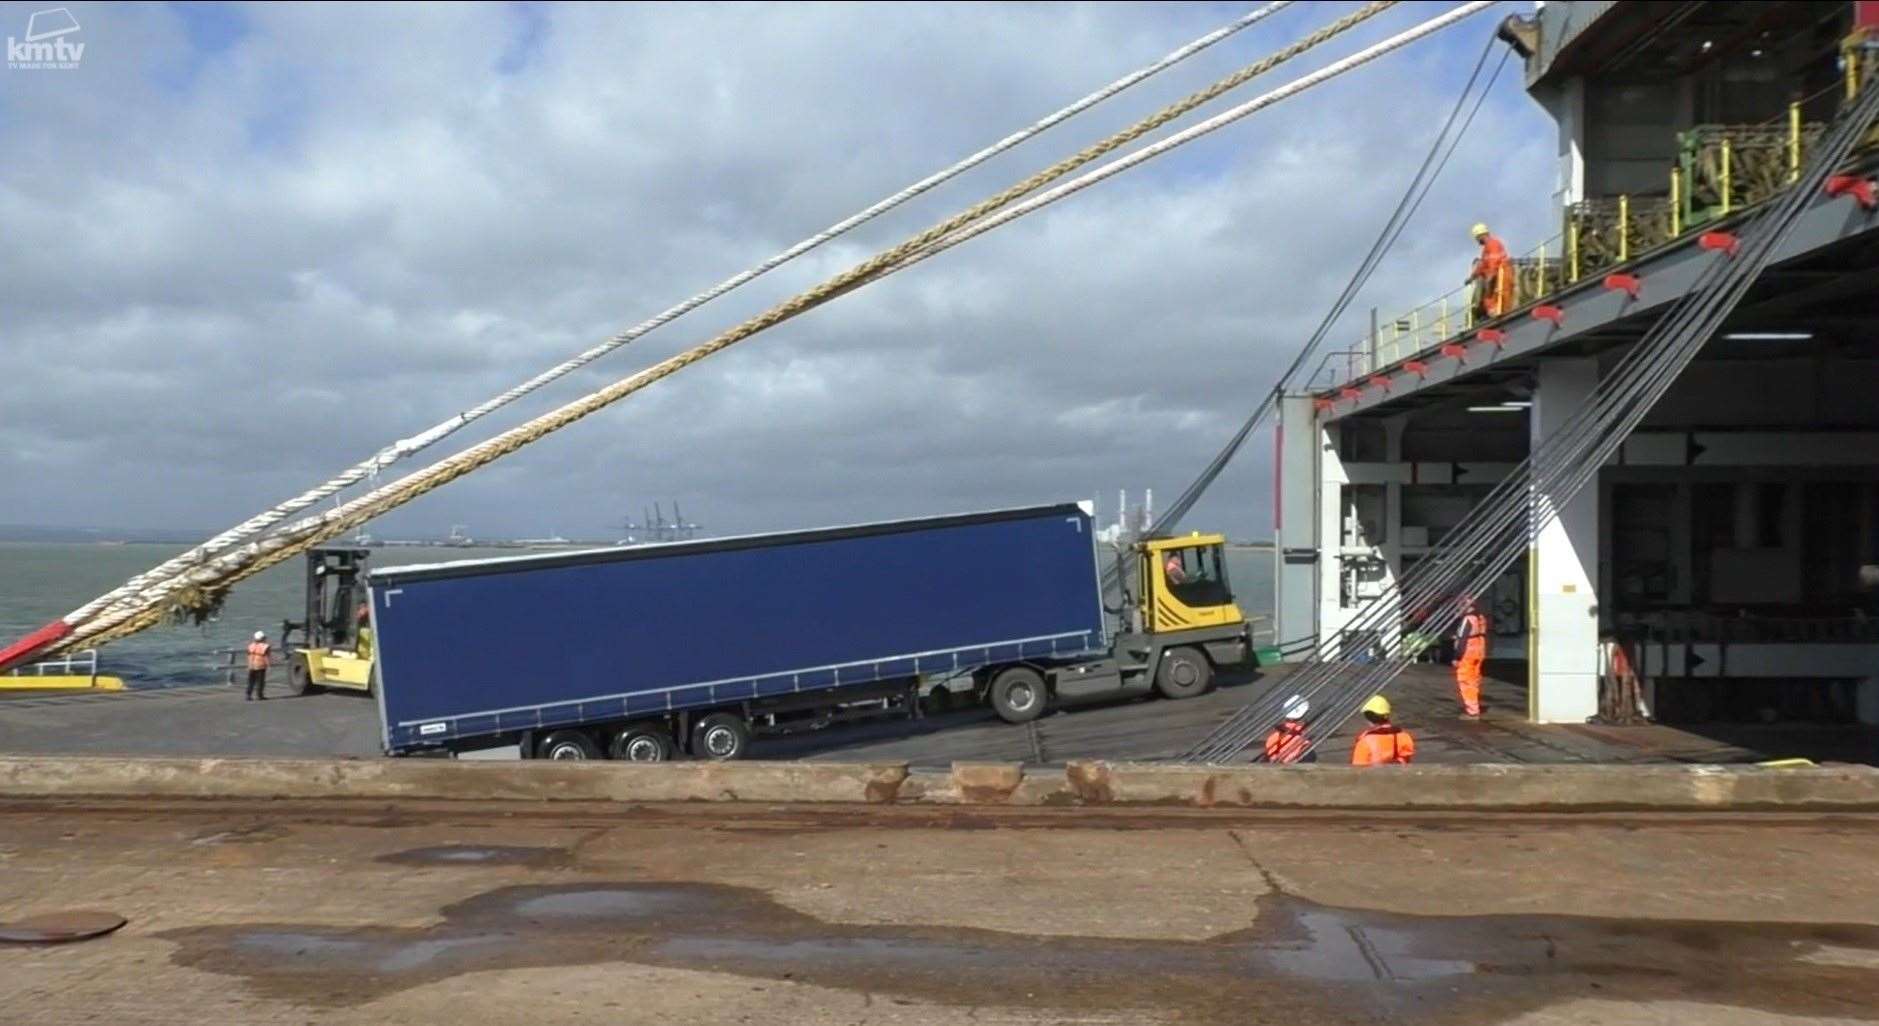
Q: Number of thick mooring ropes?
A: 3